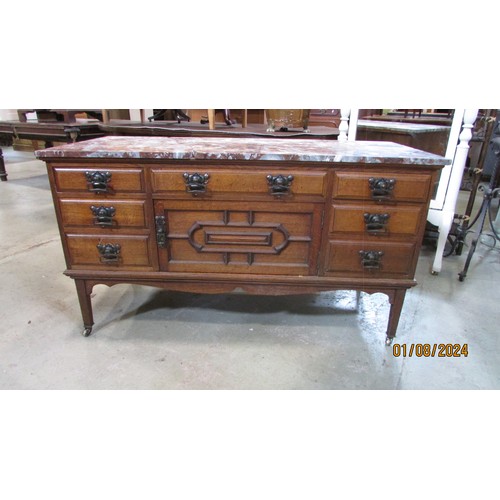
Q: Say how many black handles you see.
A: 9